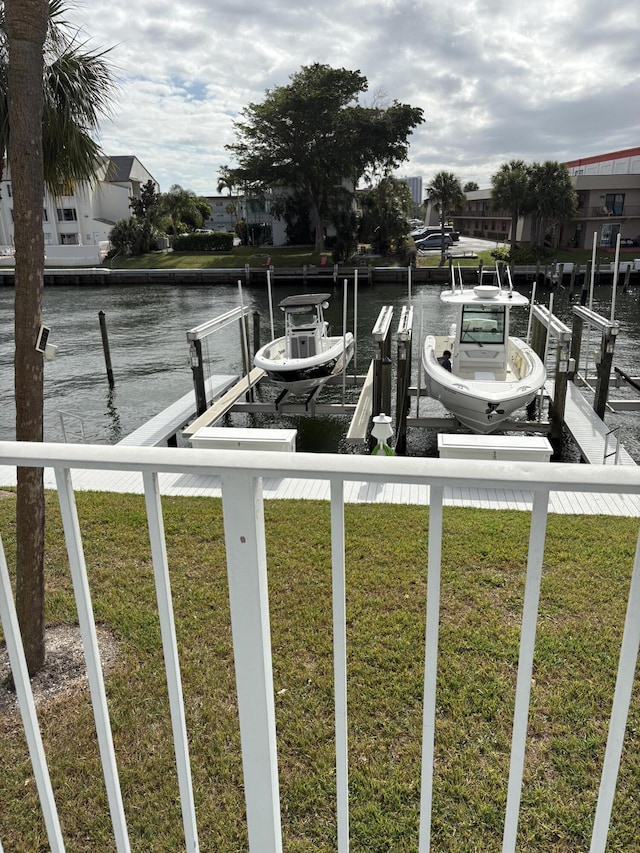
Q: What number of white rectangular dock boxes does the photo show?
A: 2